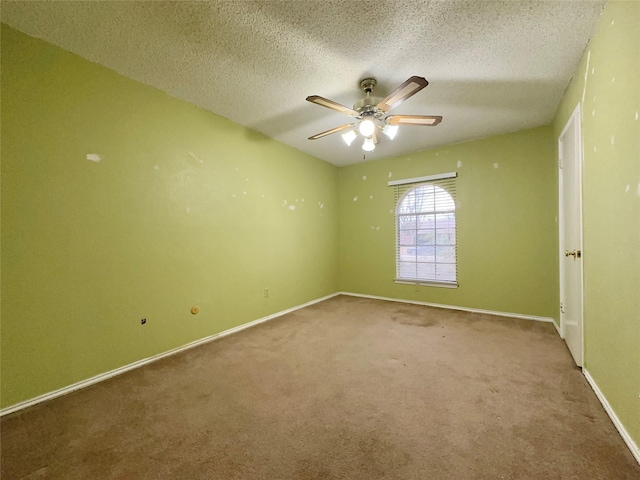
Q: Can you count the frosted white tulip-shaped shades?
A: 4